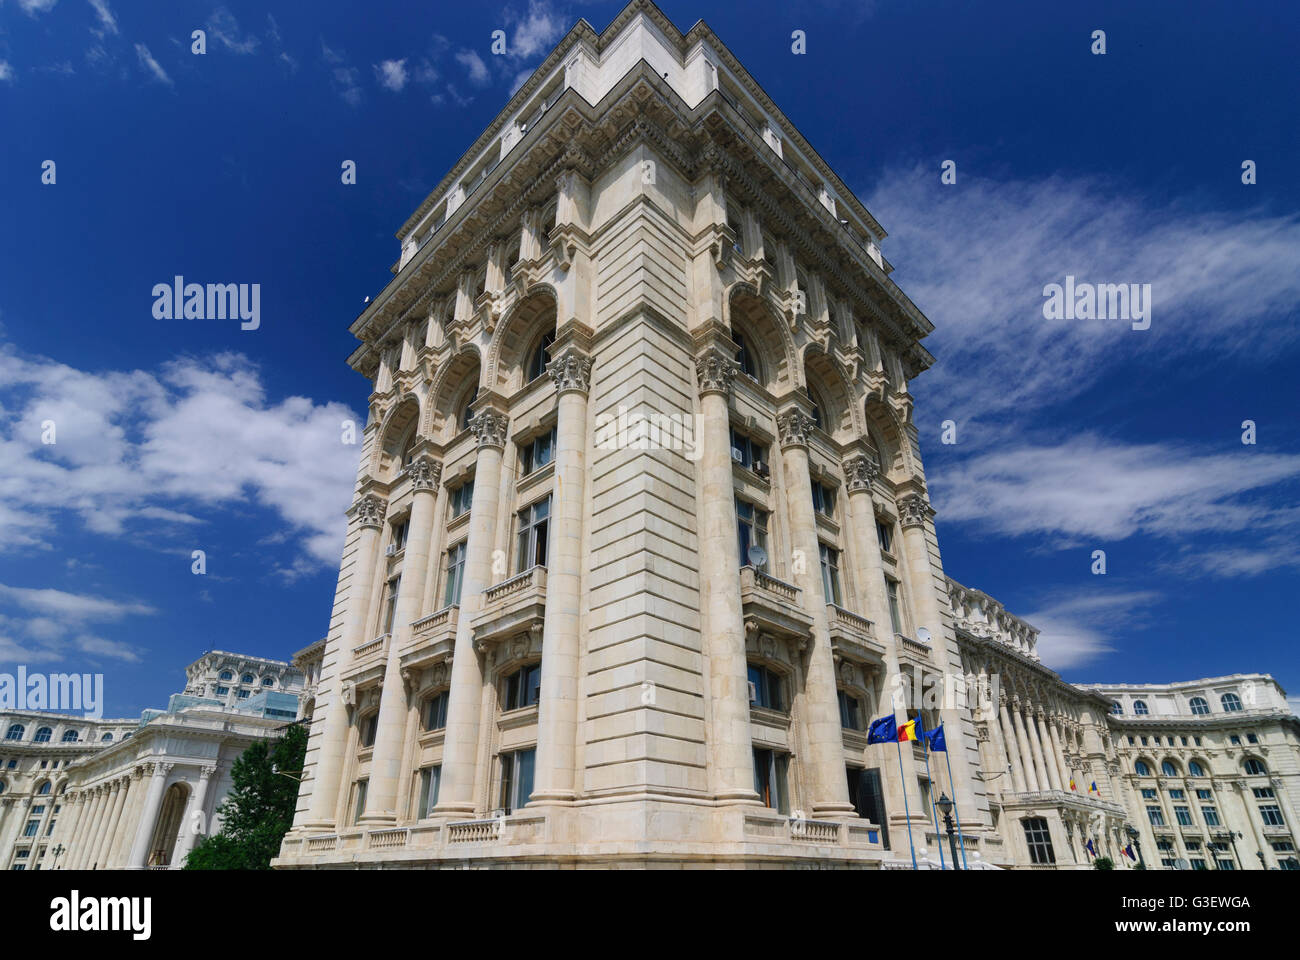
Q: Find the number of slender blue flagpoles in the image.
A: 3